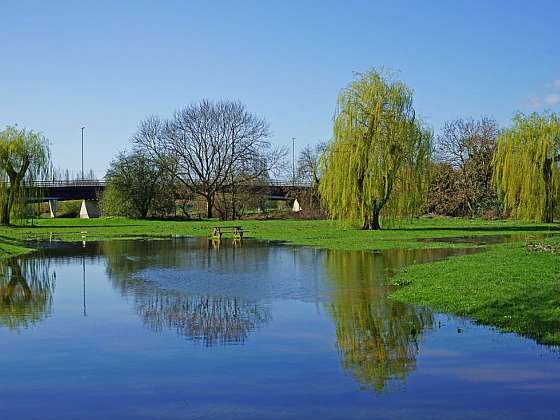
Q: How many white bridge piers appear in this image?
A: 3